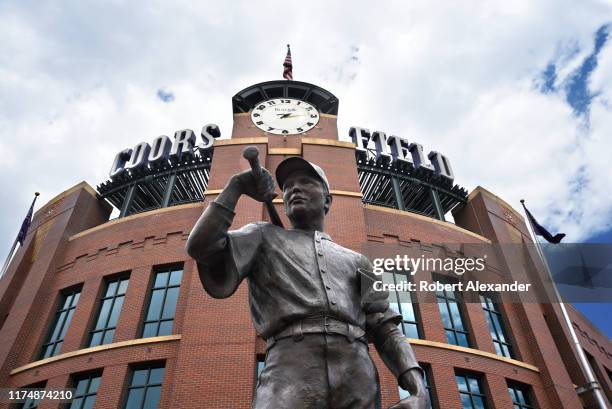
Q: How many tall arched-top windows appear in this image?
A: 0